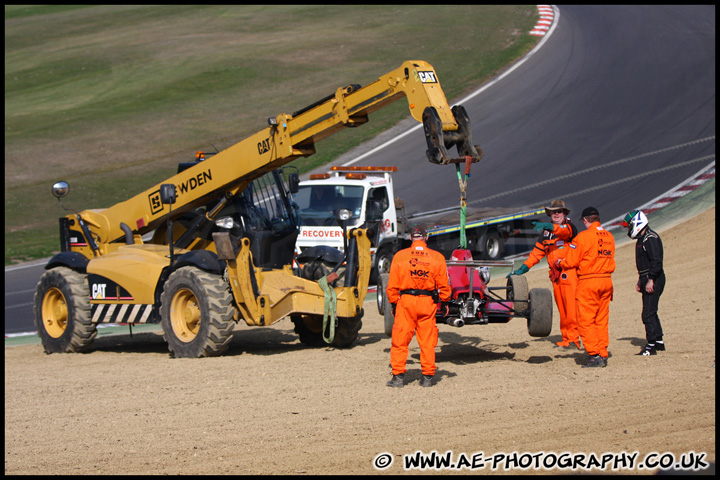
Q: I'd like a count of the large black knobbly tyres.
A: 3